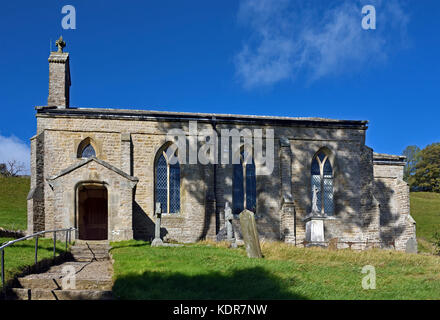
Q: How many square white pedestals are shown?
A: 1